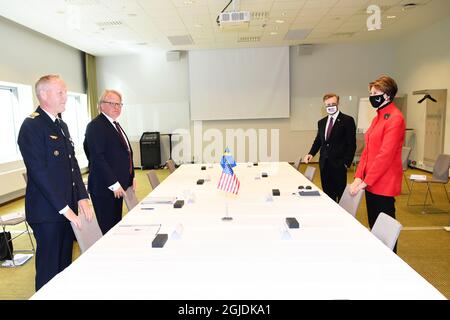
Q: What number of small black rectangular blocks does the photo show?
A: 8